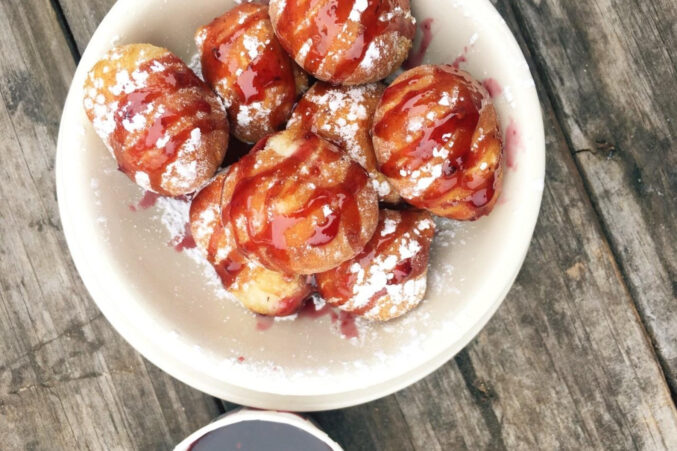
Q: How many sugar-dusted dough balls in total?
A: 8